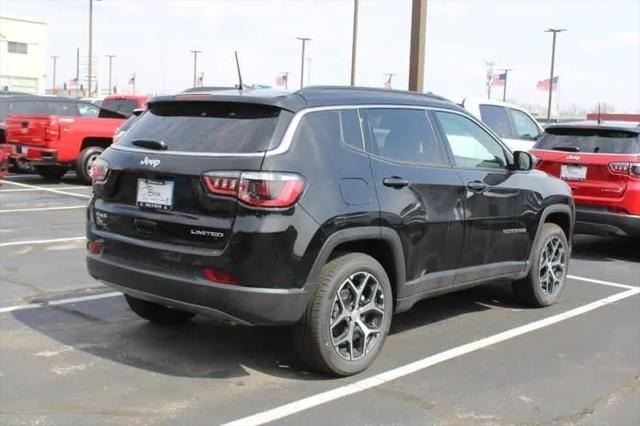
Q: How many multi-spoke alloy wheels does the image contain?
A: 2